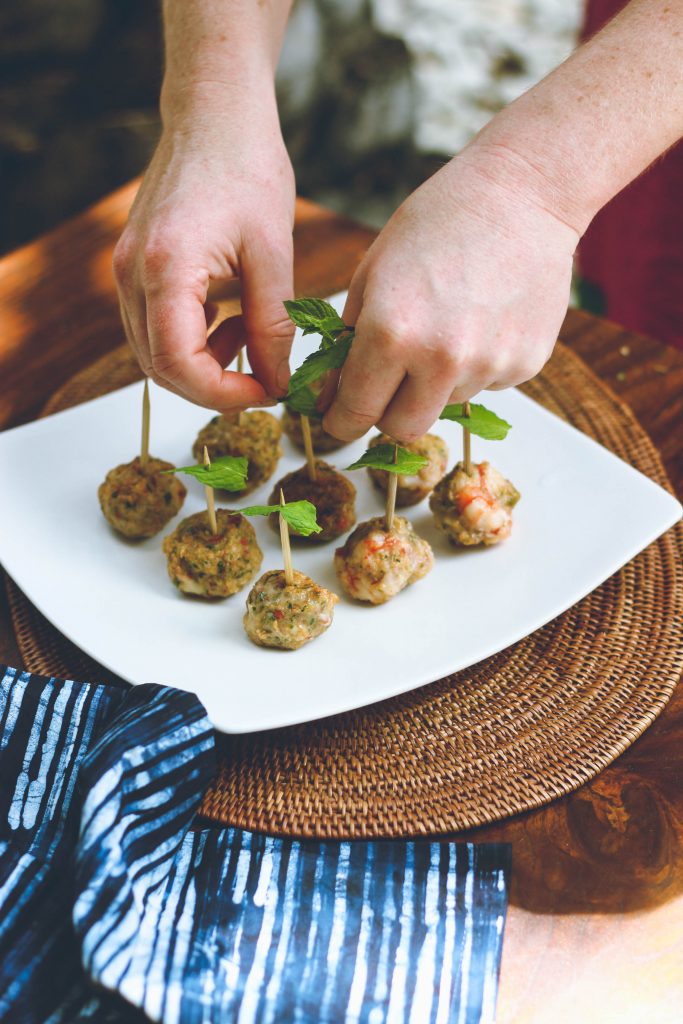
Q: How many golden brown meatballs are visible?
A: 9